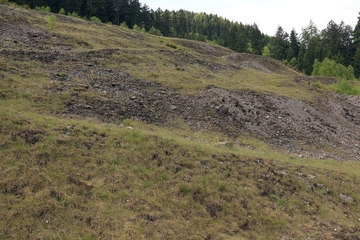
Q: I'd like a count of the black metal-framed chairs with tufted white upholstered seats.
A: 0